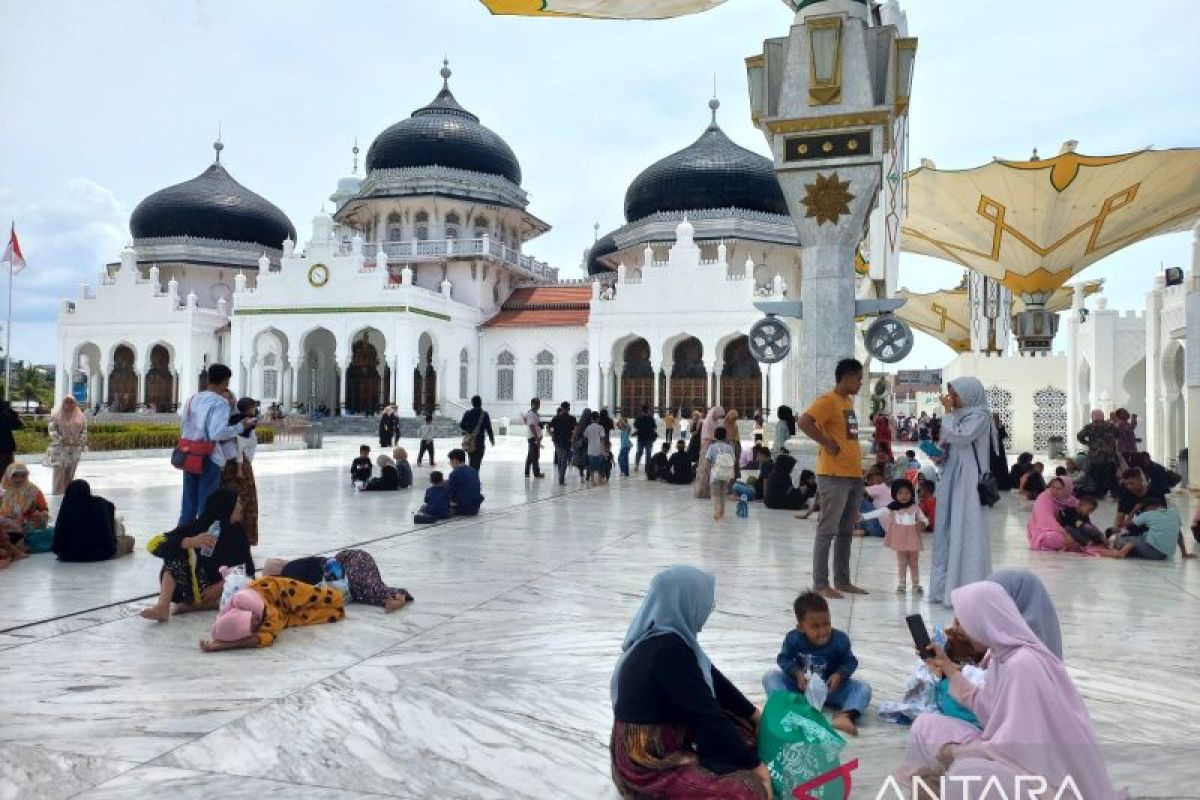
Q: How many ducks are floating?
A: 0